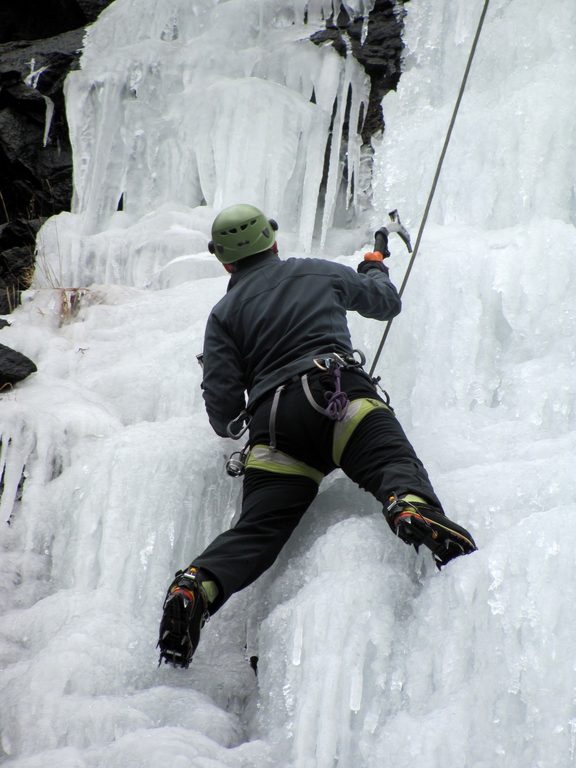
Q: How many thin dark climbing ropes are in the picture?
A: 1